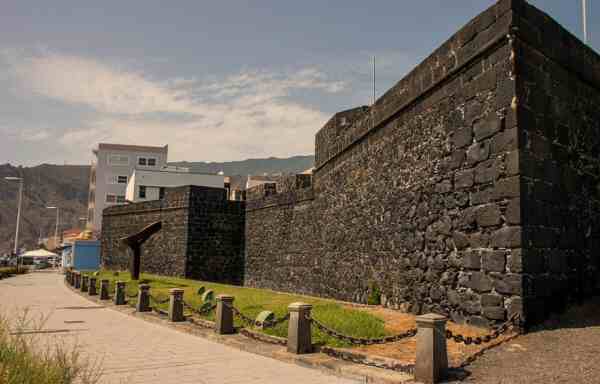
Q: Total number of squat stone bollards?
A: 12